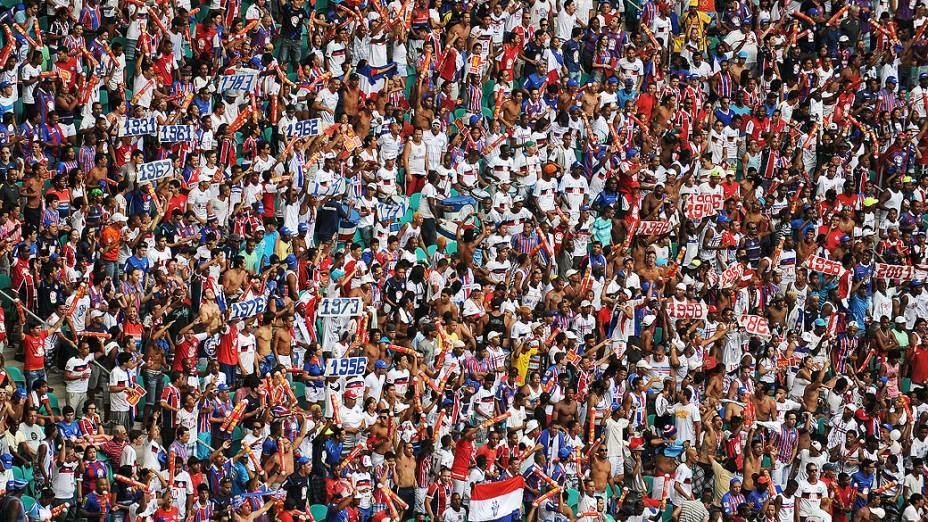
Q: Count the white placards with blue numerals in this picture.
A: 10